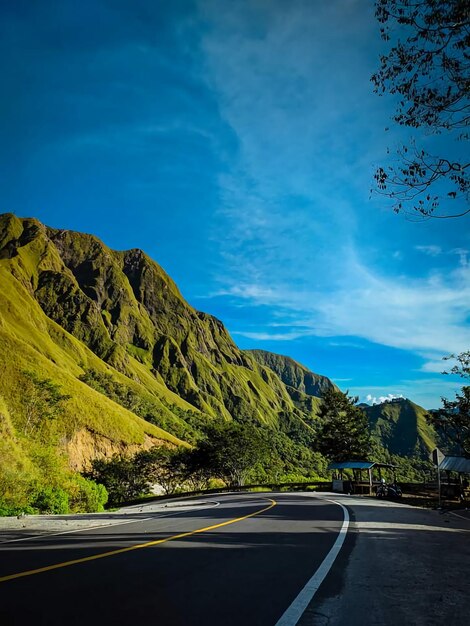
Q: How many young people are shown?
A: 0